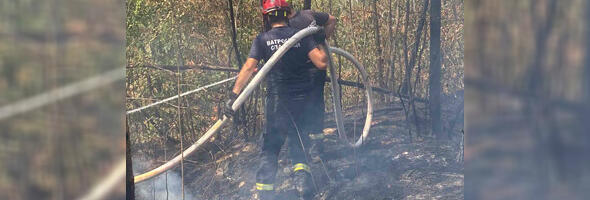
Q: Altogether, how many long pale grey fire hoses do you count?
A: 1